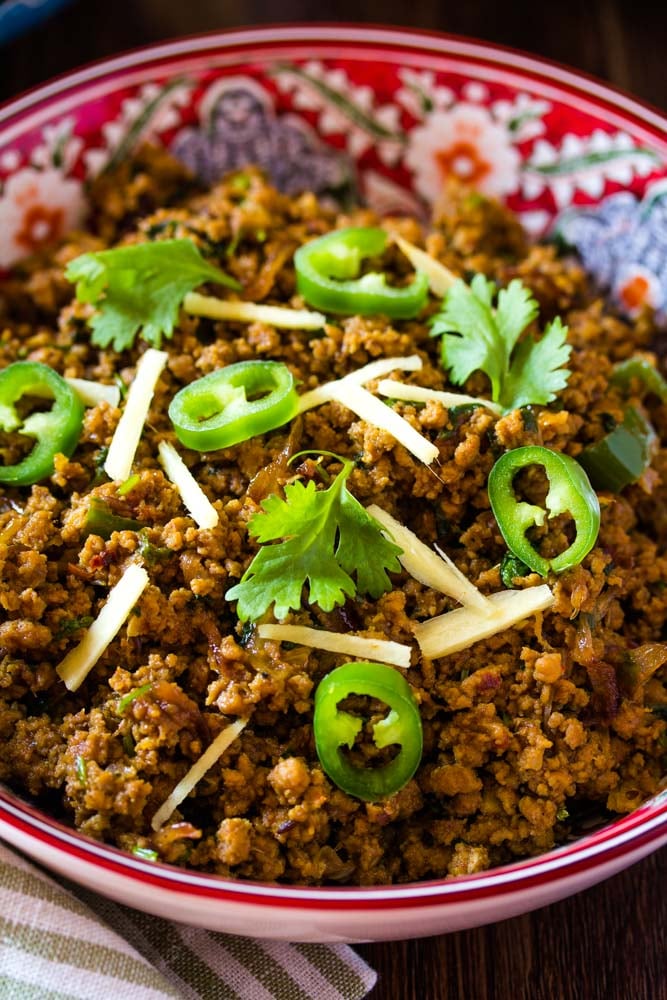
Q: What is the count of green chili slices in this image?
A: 5